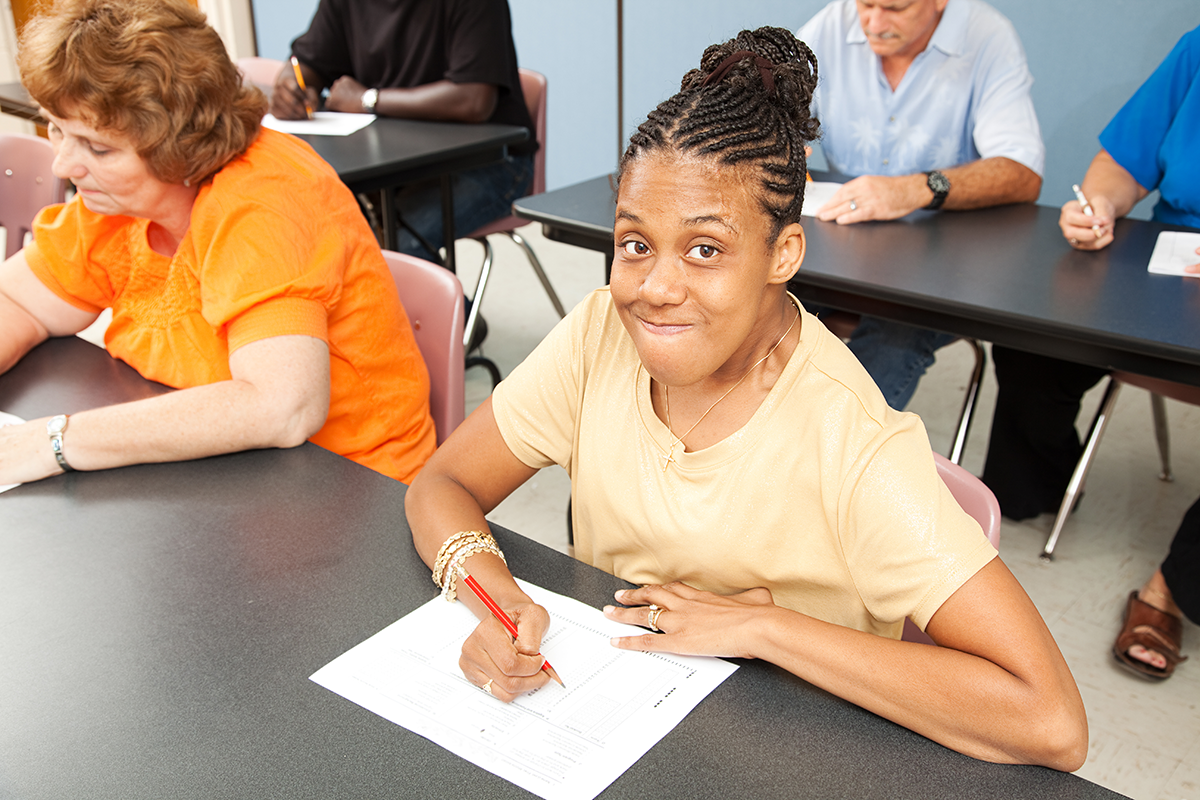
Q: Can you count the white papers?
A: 5